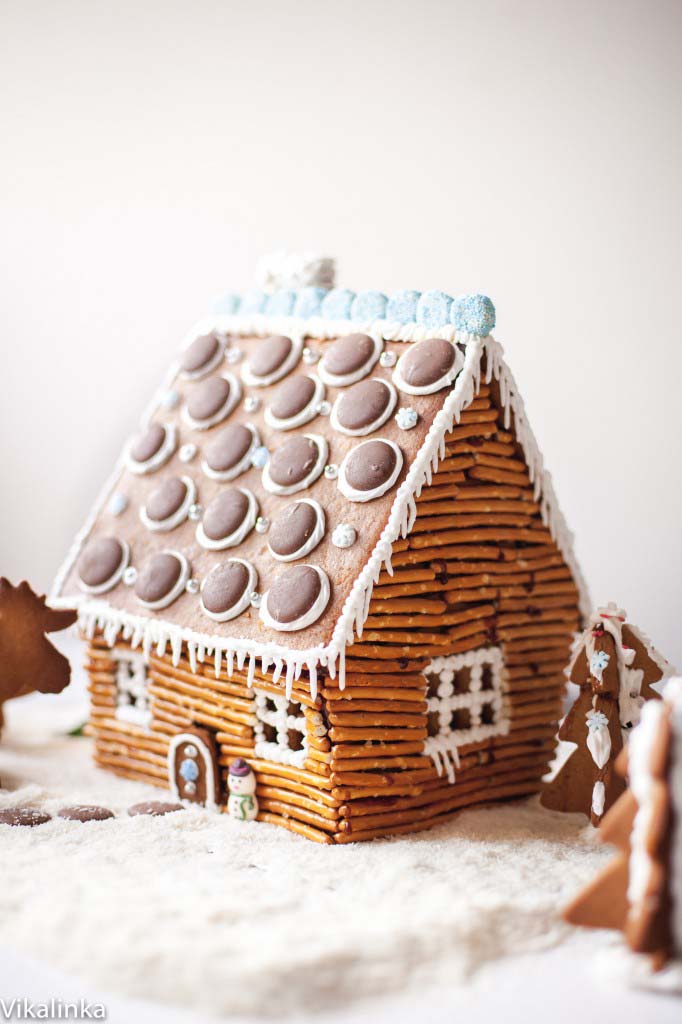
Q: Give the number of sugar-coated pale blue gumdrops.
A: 9